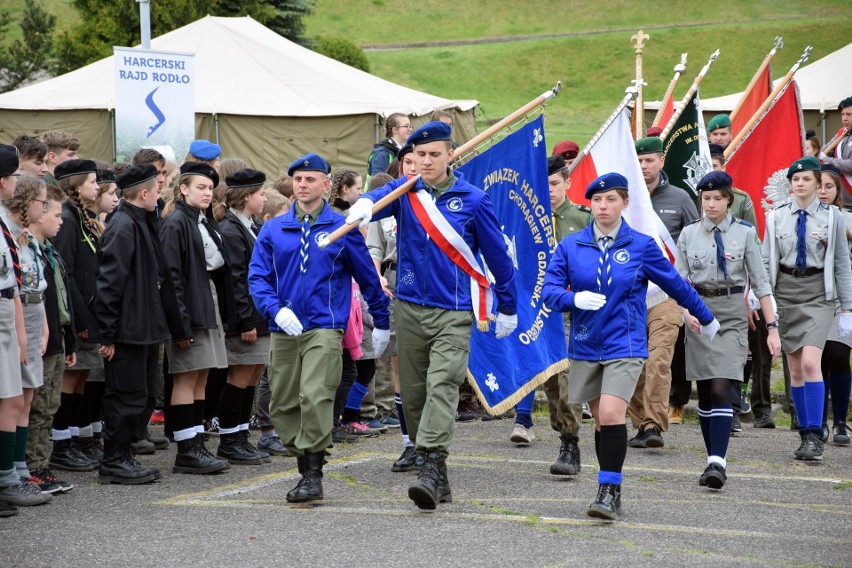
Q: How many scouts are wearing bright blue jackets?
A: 3